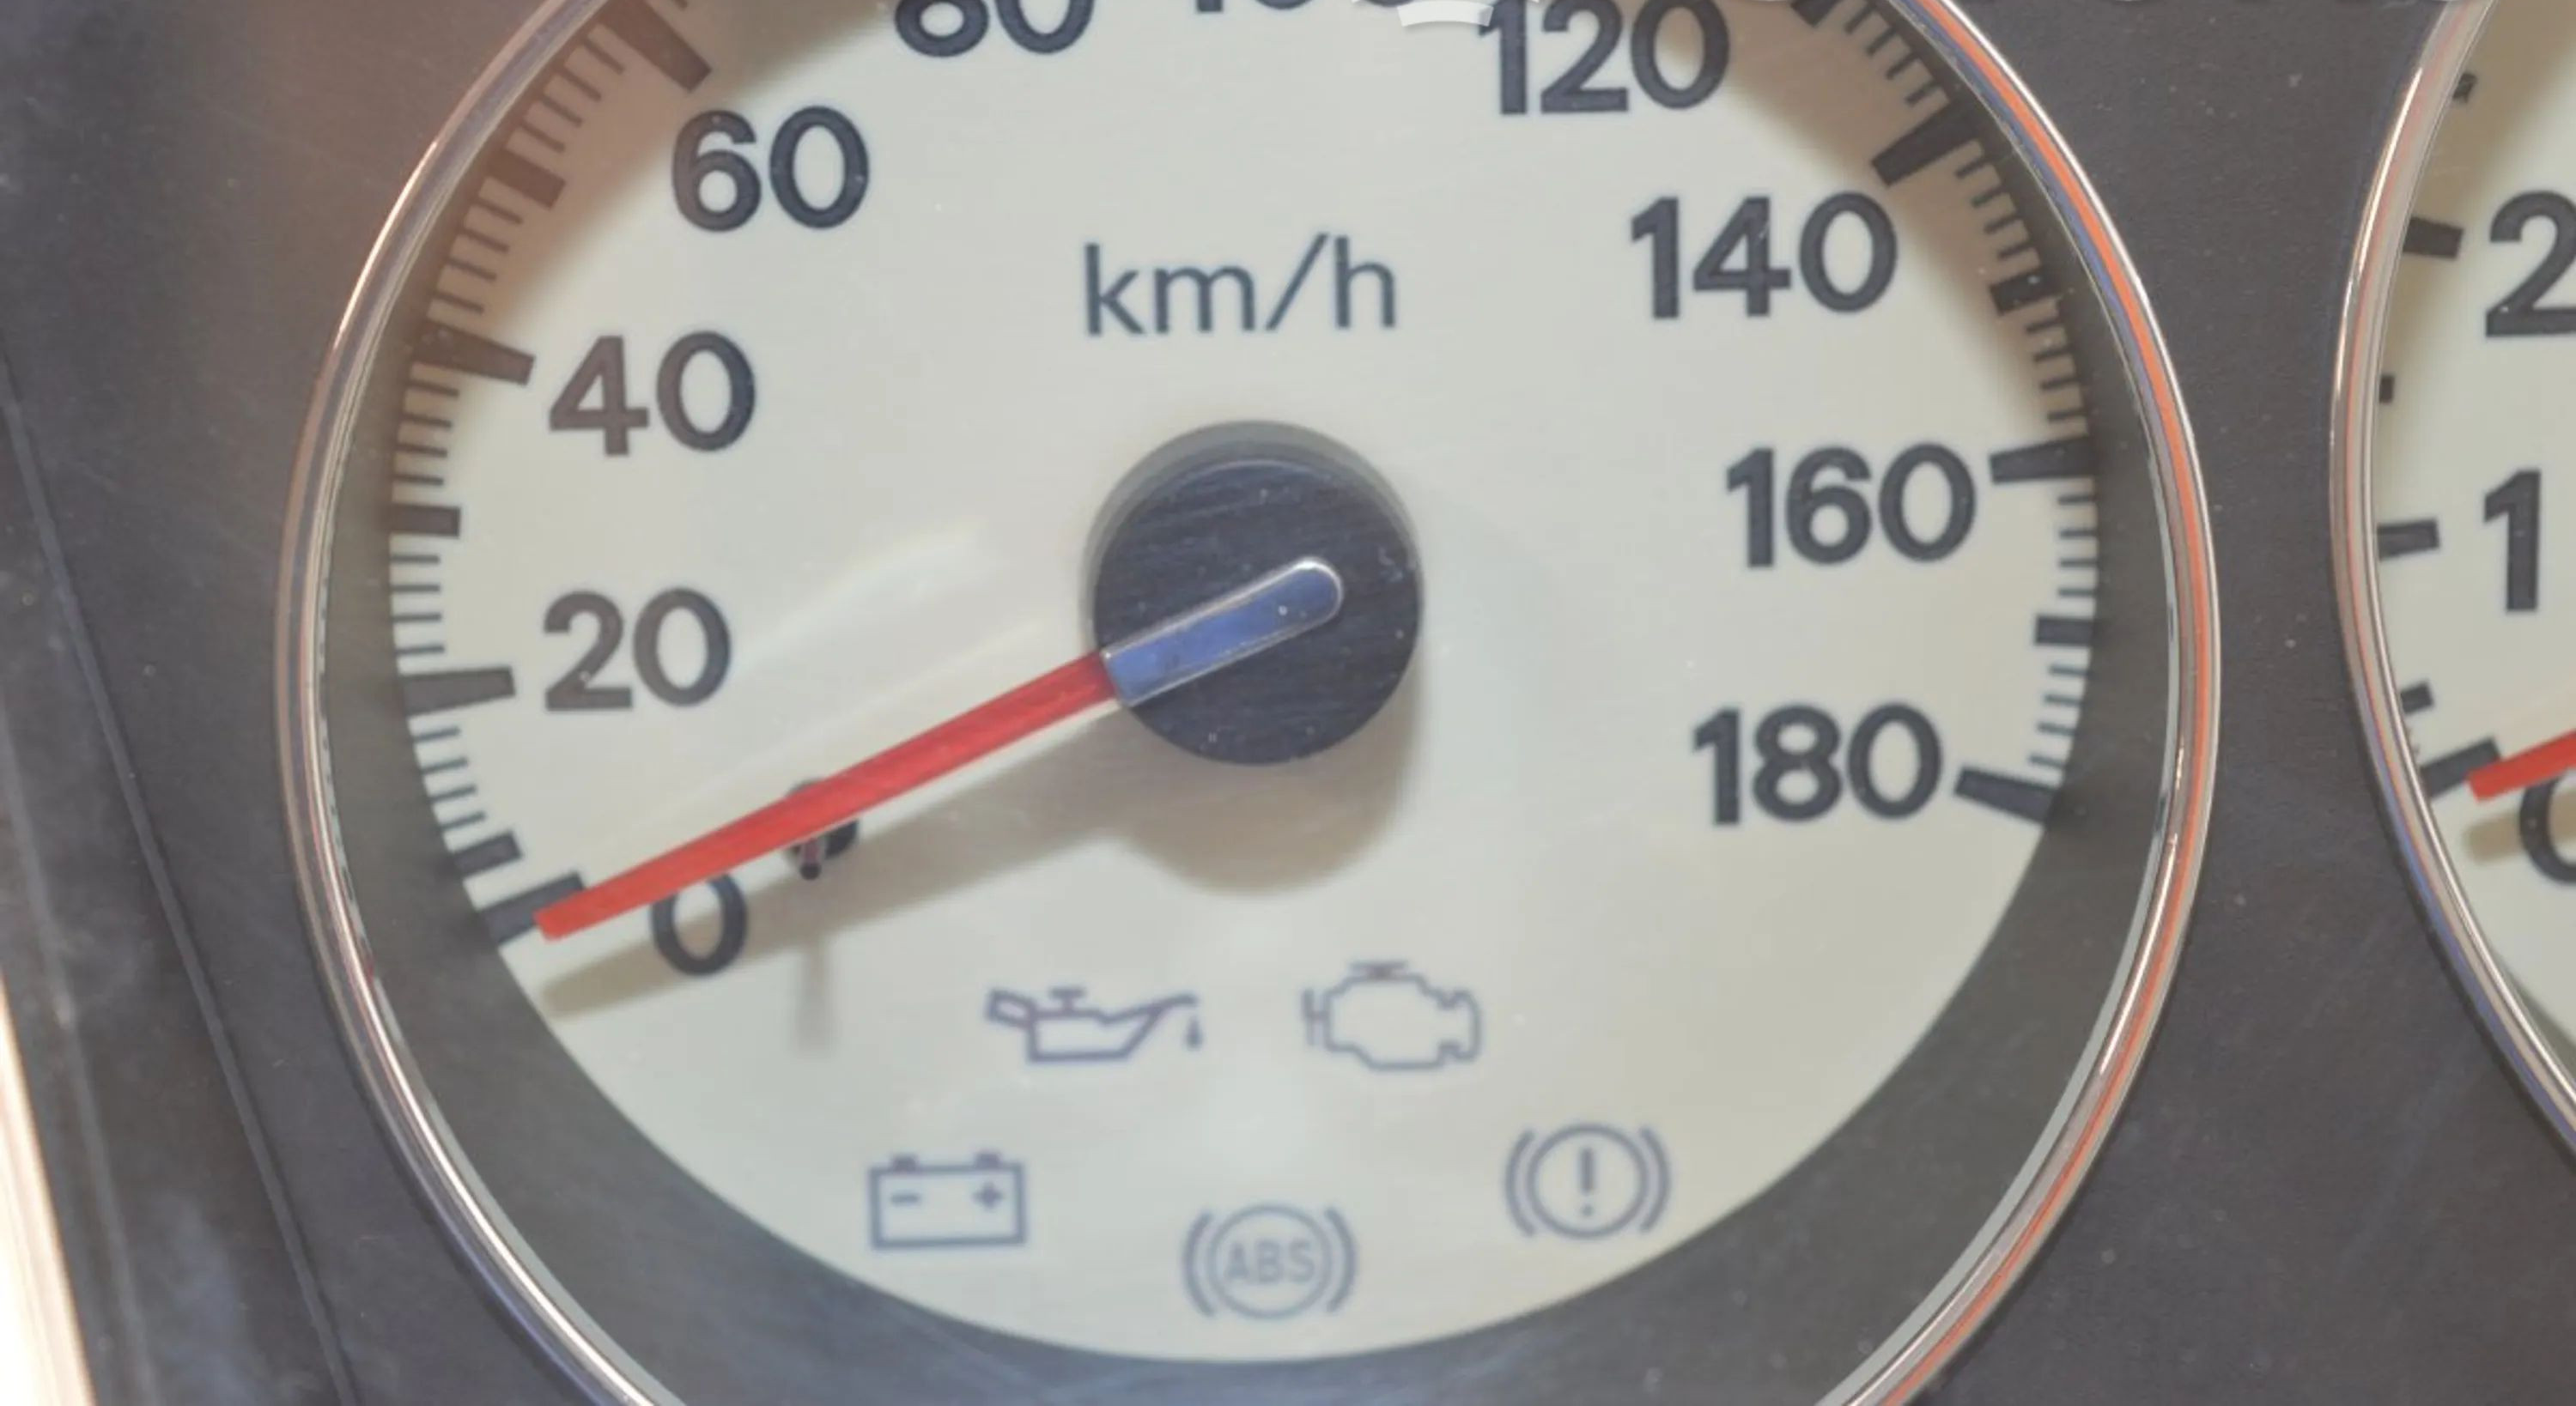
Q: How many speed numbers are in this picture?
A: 10